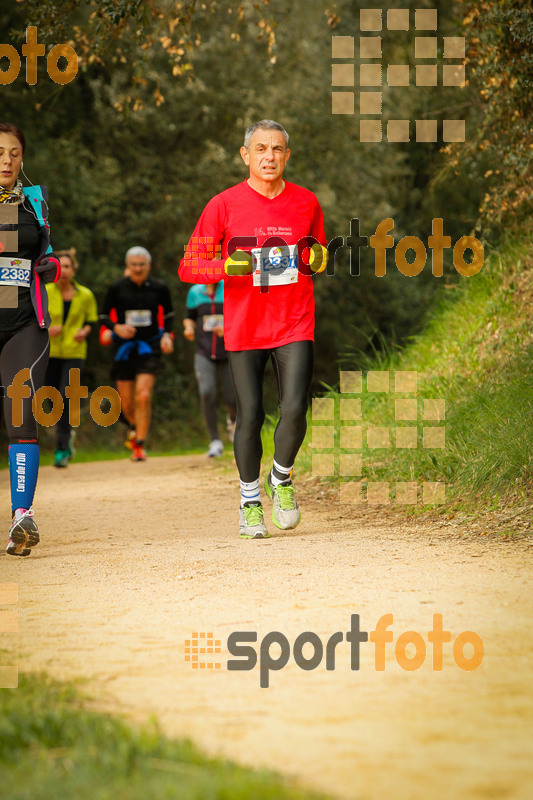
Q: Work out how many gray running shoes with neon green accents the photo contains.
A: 2